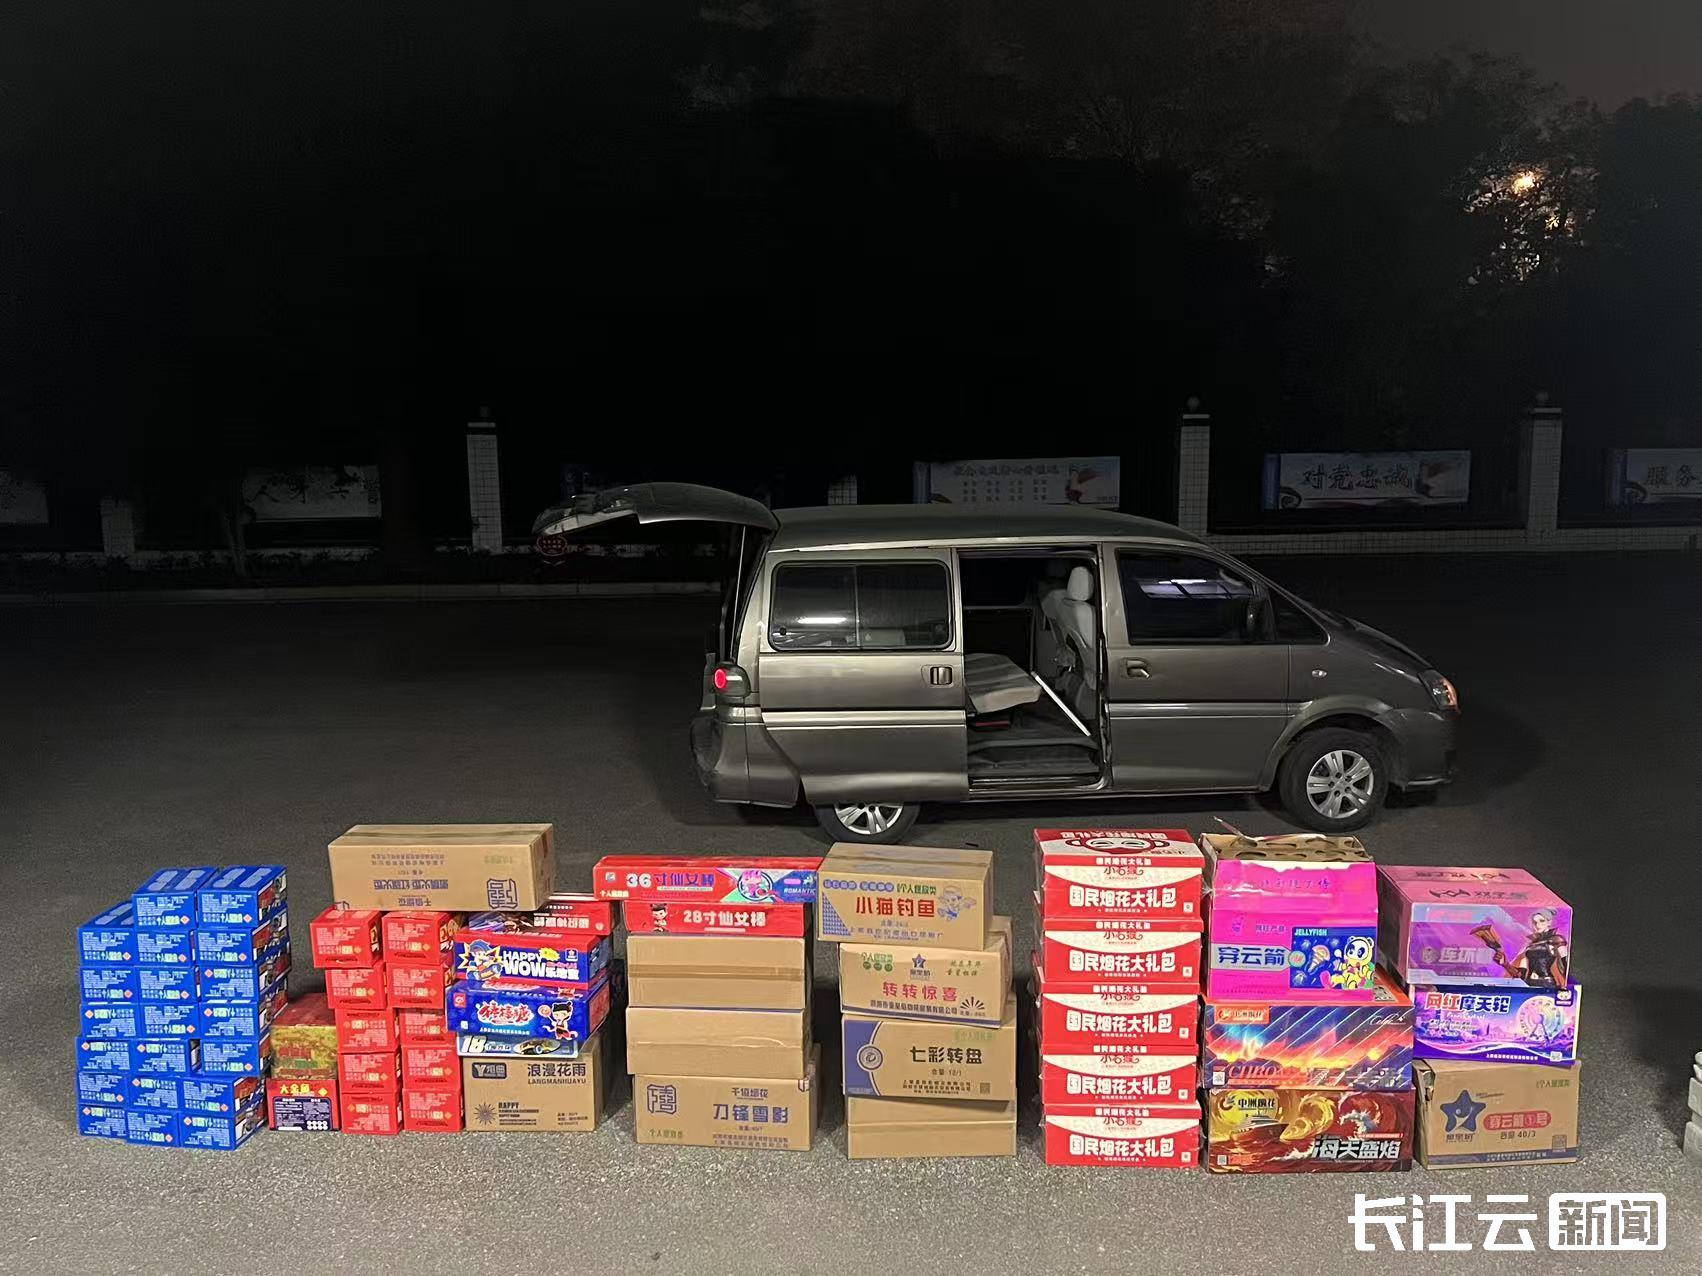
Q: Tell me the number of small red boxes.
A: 10